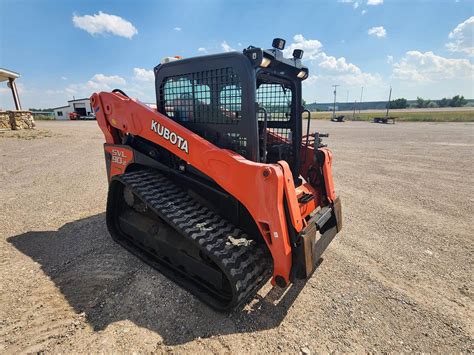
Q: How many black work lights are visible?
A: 2